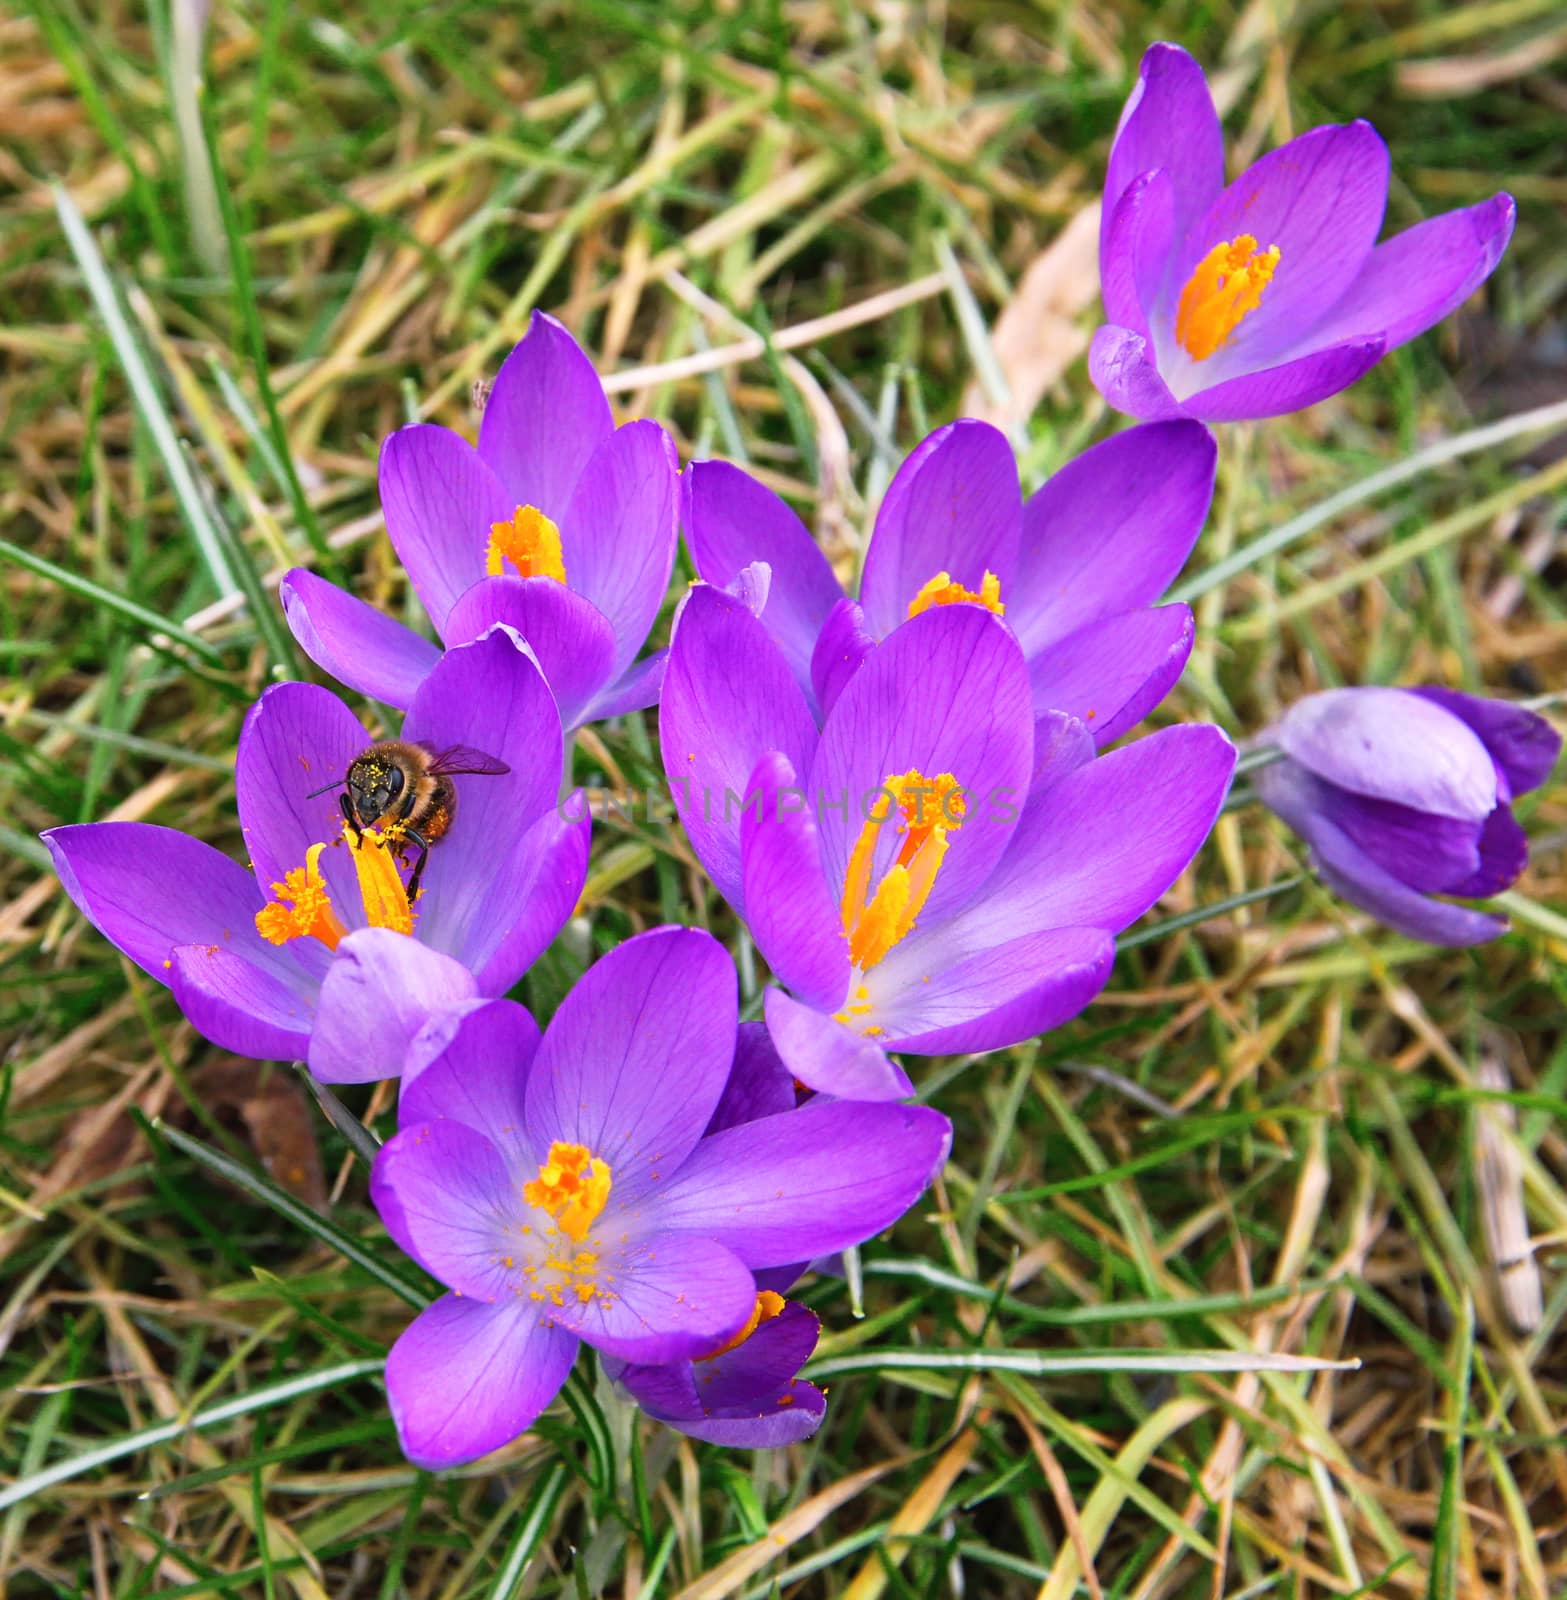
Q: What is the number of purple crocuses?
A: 8